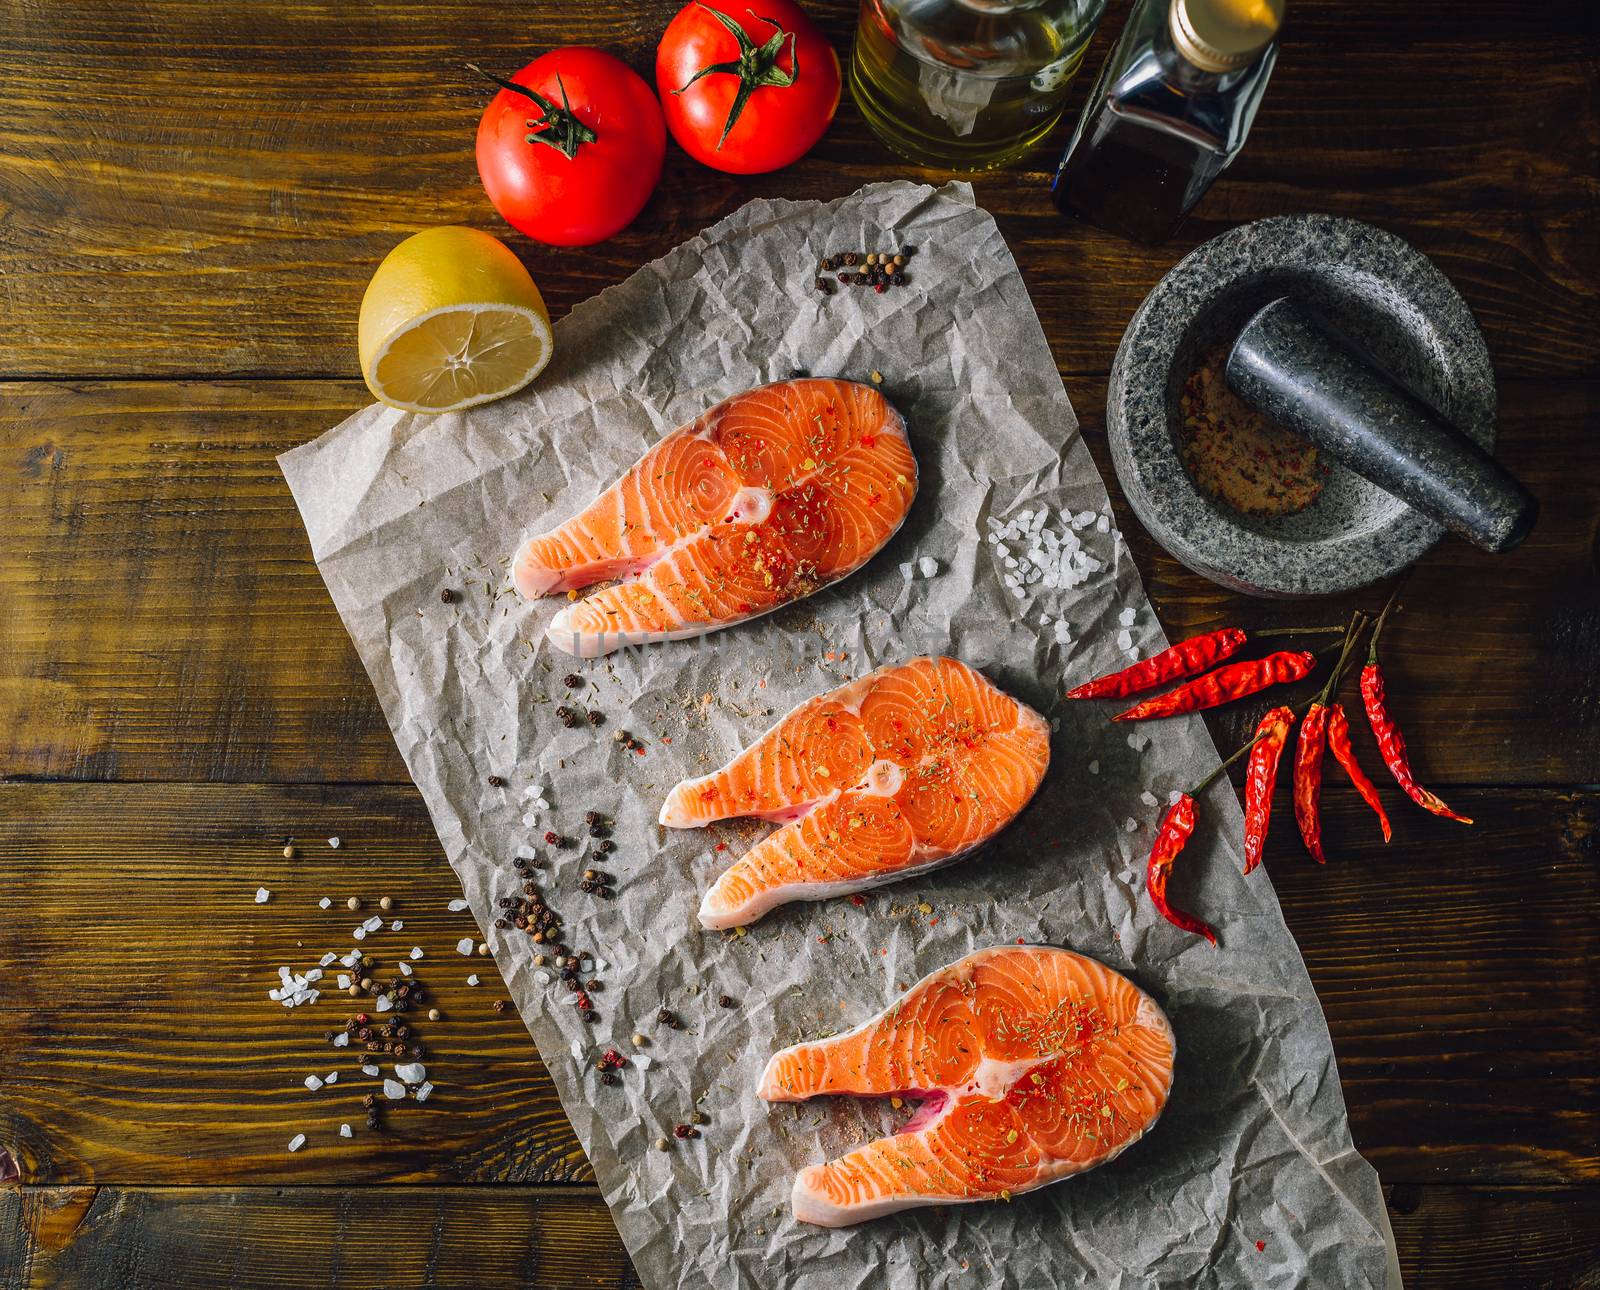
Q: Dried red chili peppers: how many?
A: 7